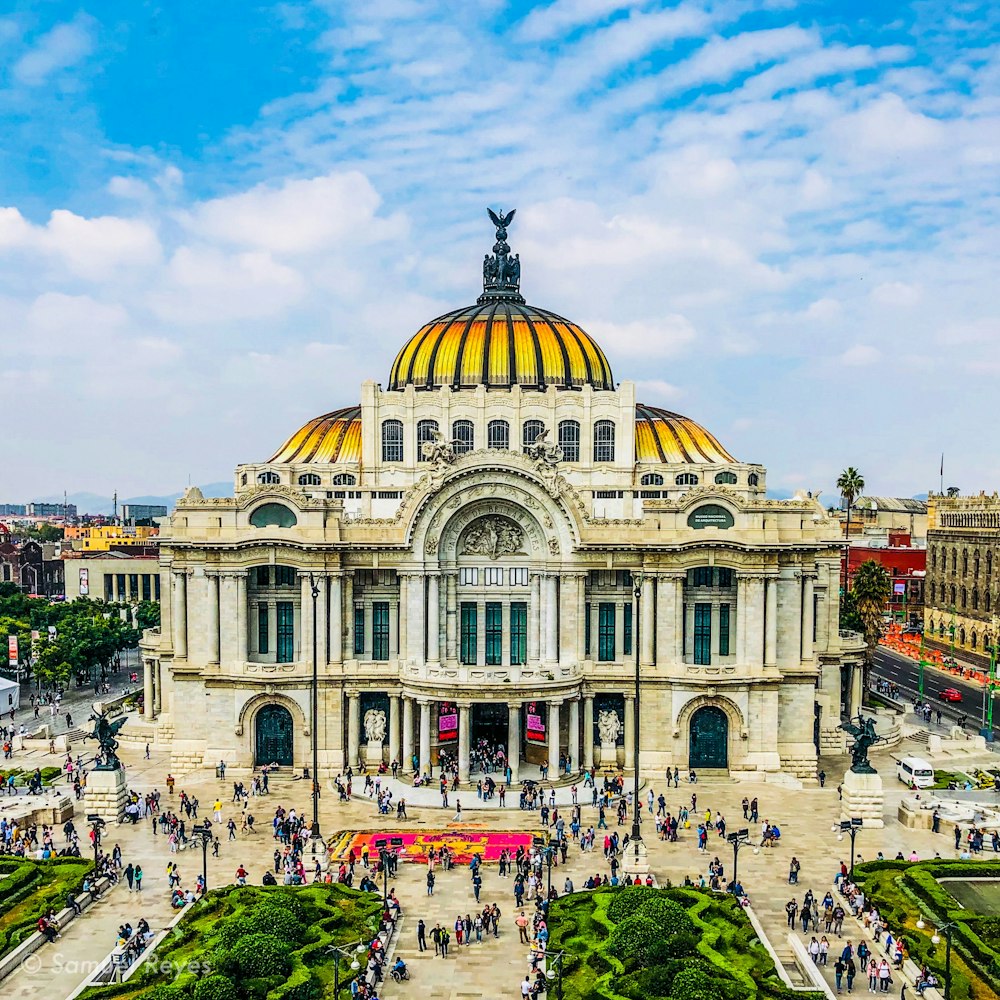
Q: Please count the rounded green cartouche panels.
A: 2